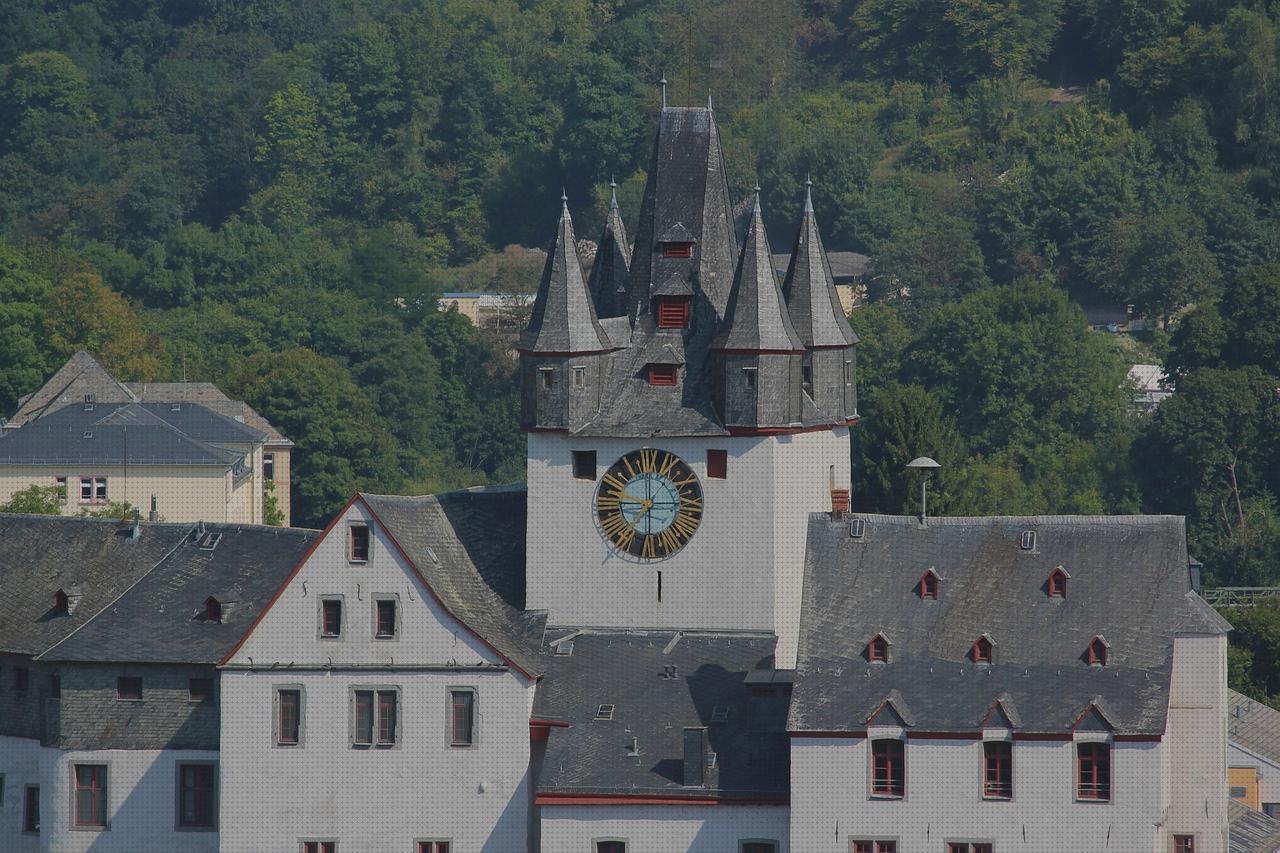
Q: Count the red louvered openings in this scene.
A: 3